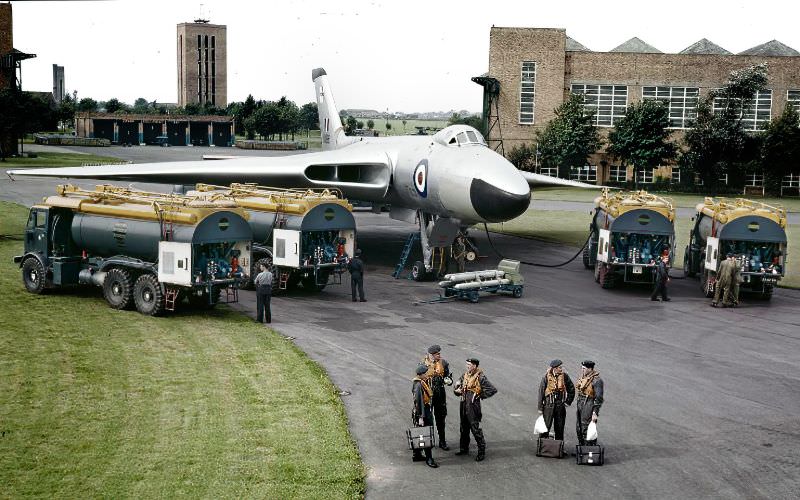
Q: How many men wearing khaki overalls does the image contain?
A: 2